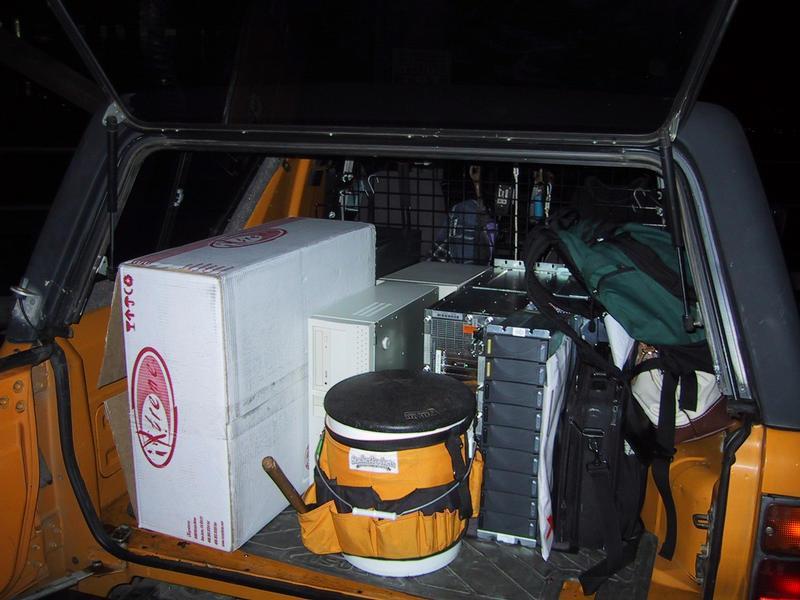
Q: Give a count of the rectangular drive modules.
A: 9